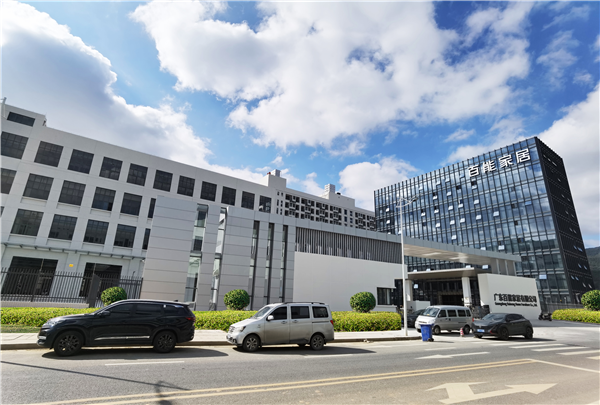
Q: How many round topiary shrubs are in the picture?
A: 4